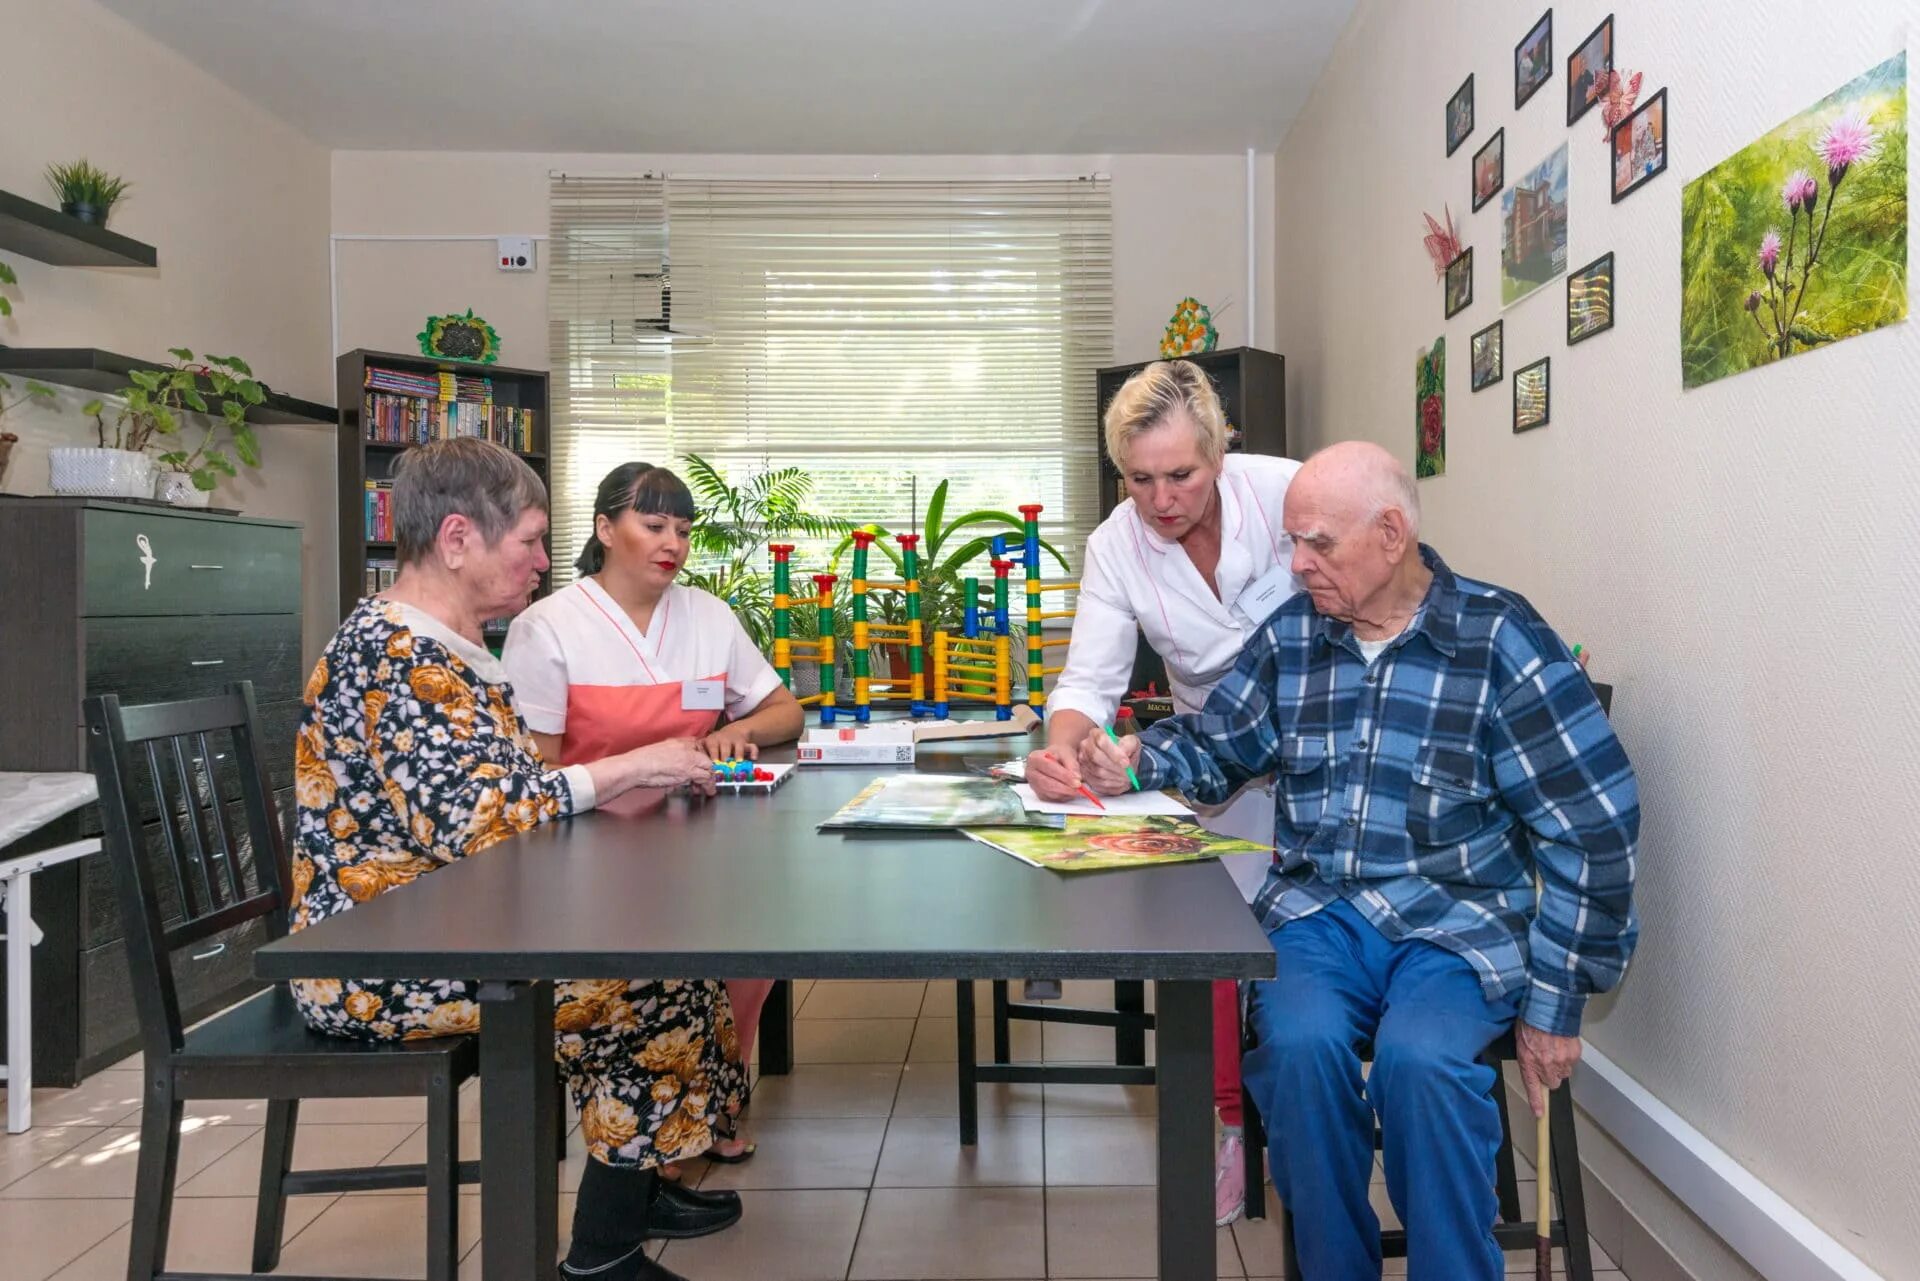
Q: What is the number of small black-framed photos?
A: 9